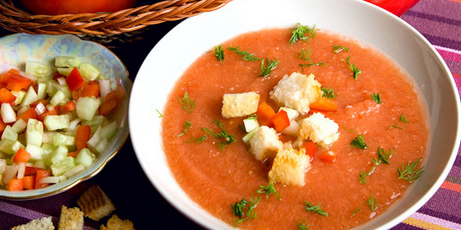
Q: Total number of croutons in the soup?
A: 5